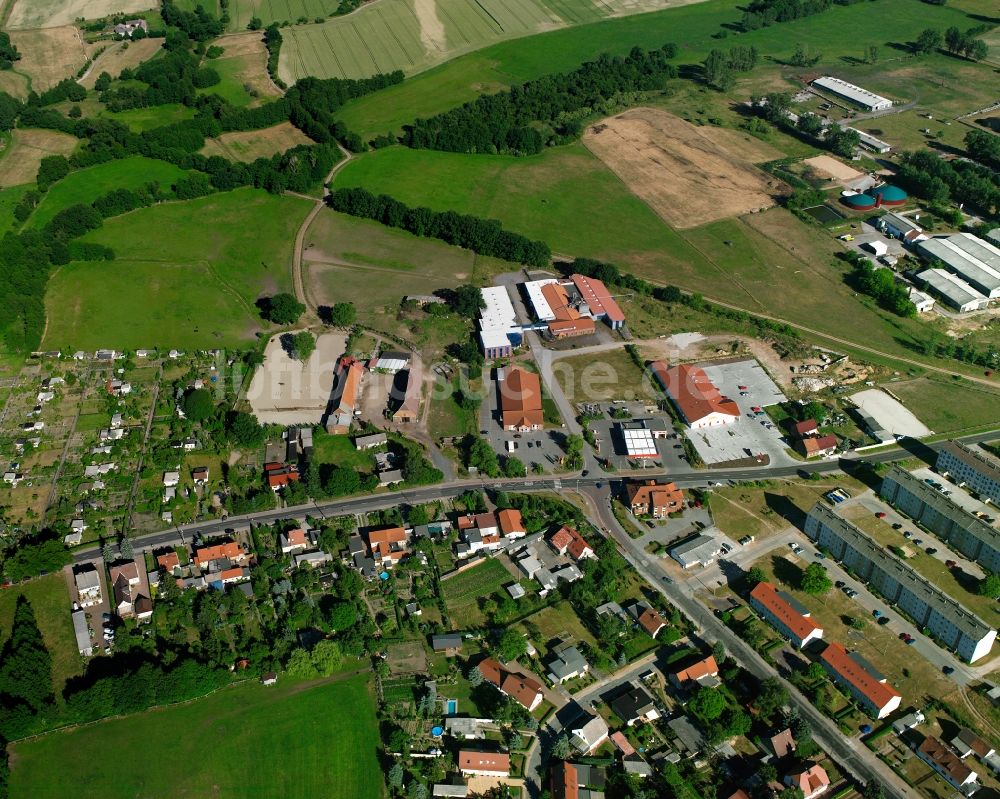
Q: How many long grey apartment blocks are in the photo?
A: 3